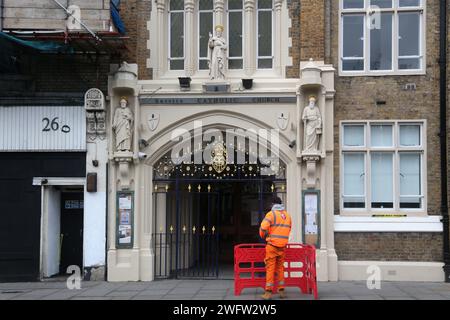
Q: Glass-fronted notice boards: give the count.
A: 2